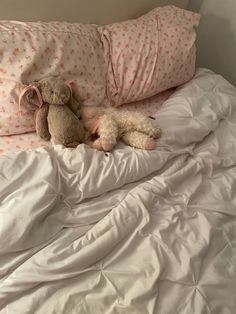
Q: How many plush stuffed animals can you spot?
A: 2